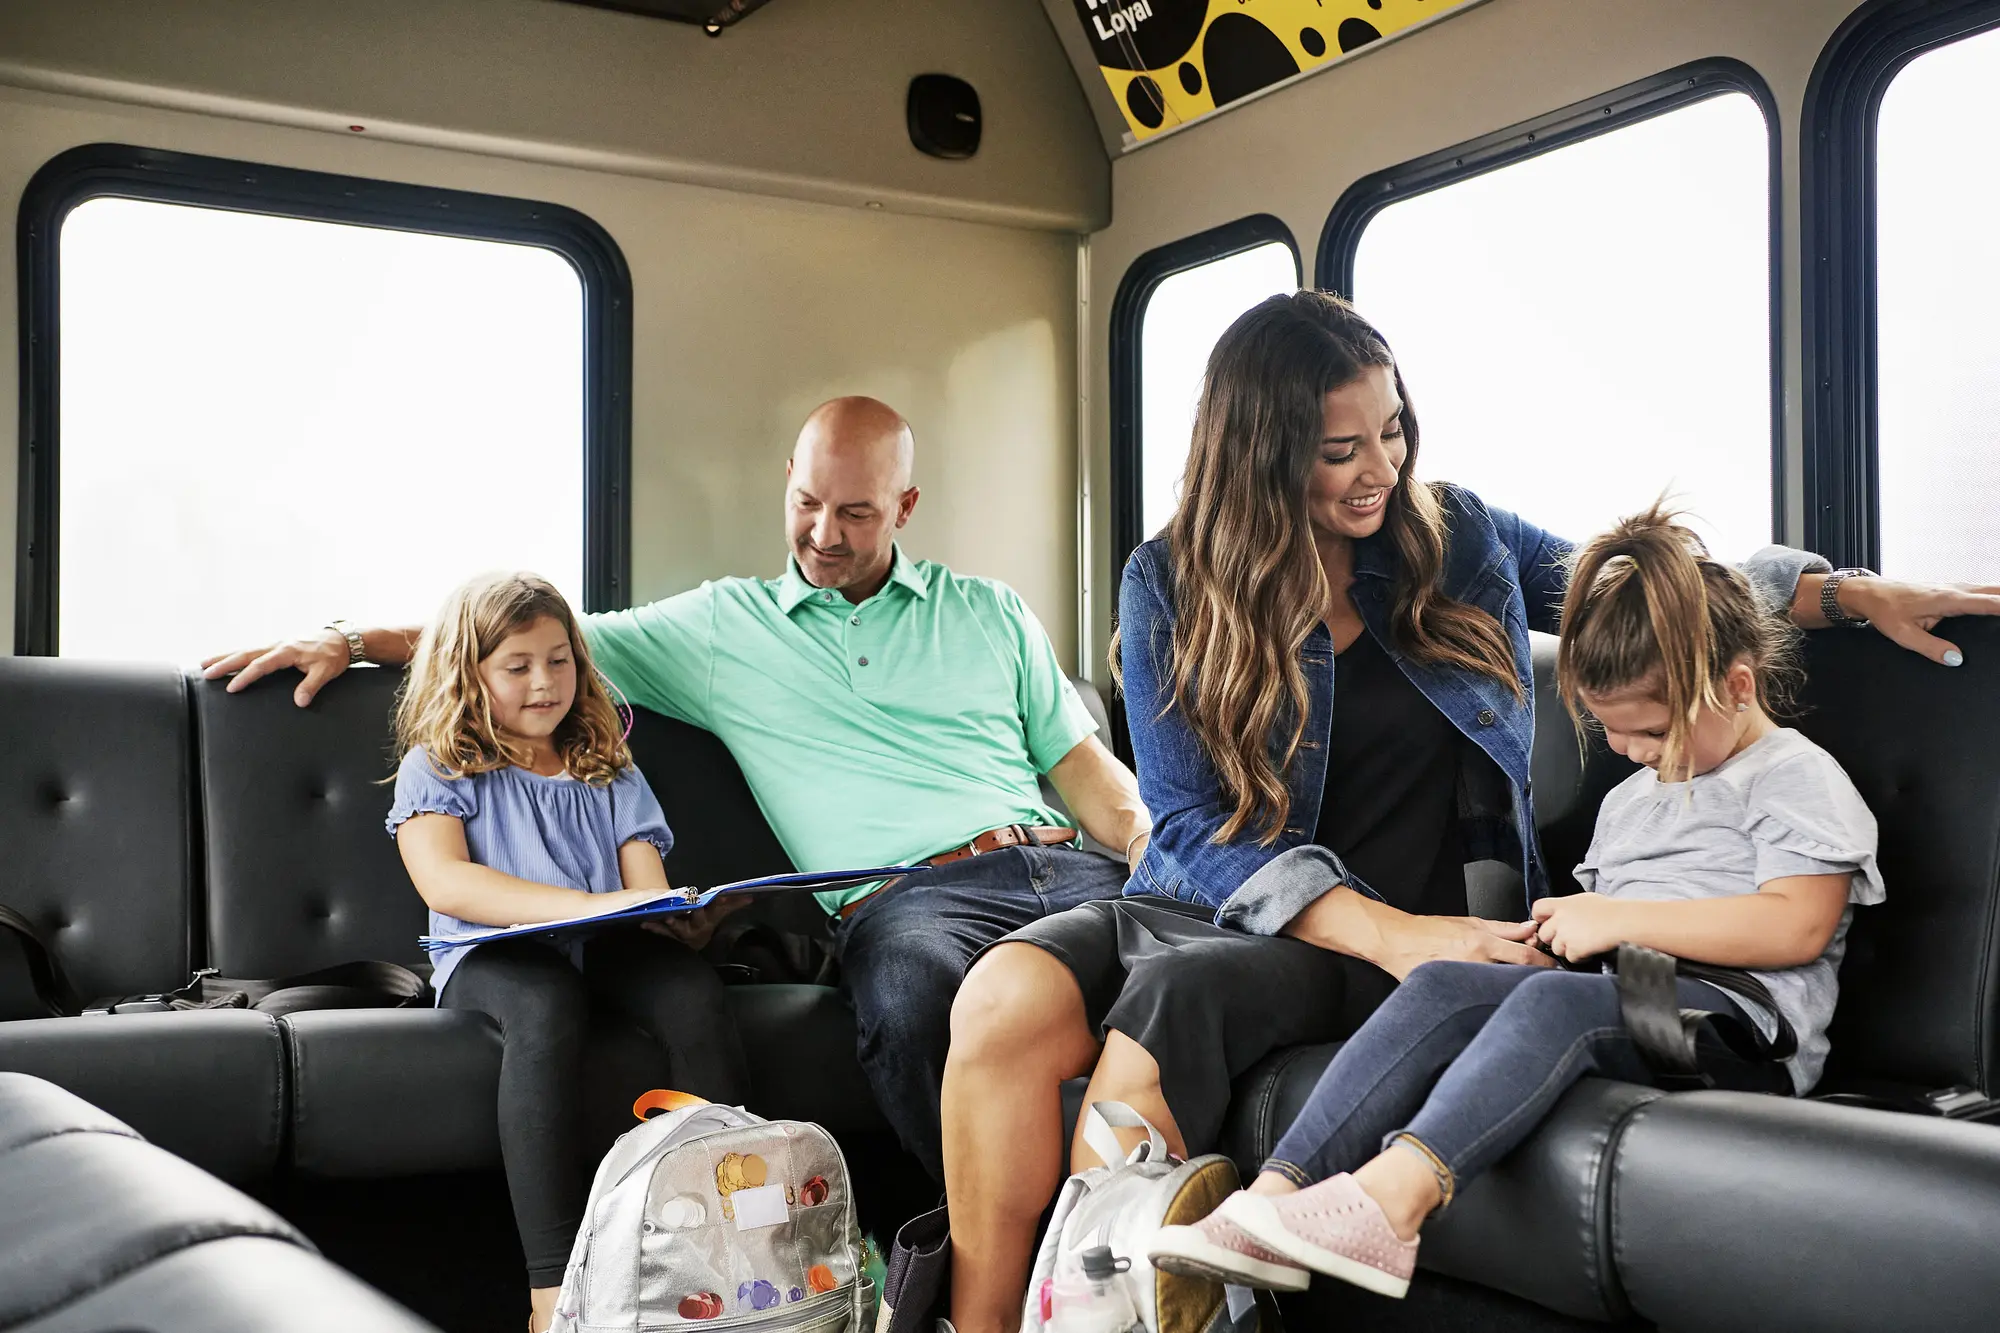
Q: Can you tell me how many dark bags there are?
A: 1